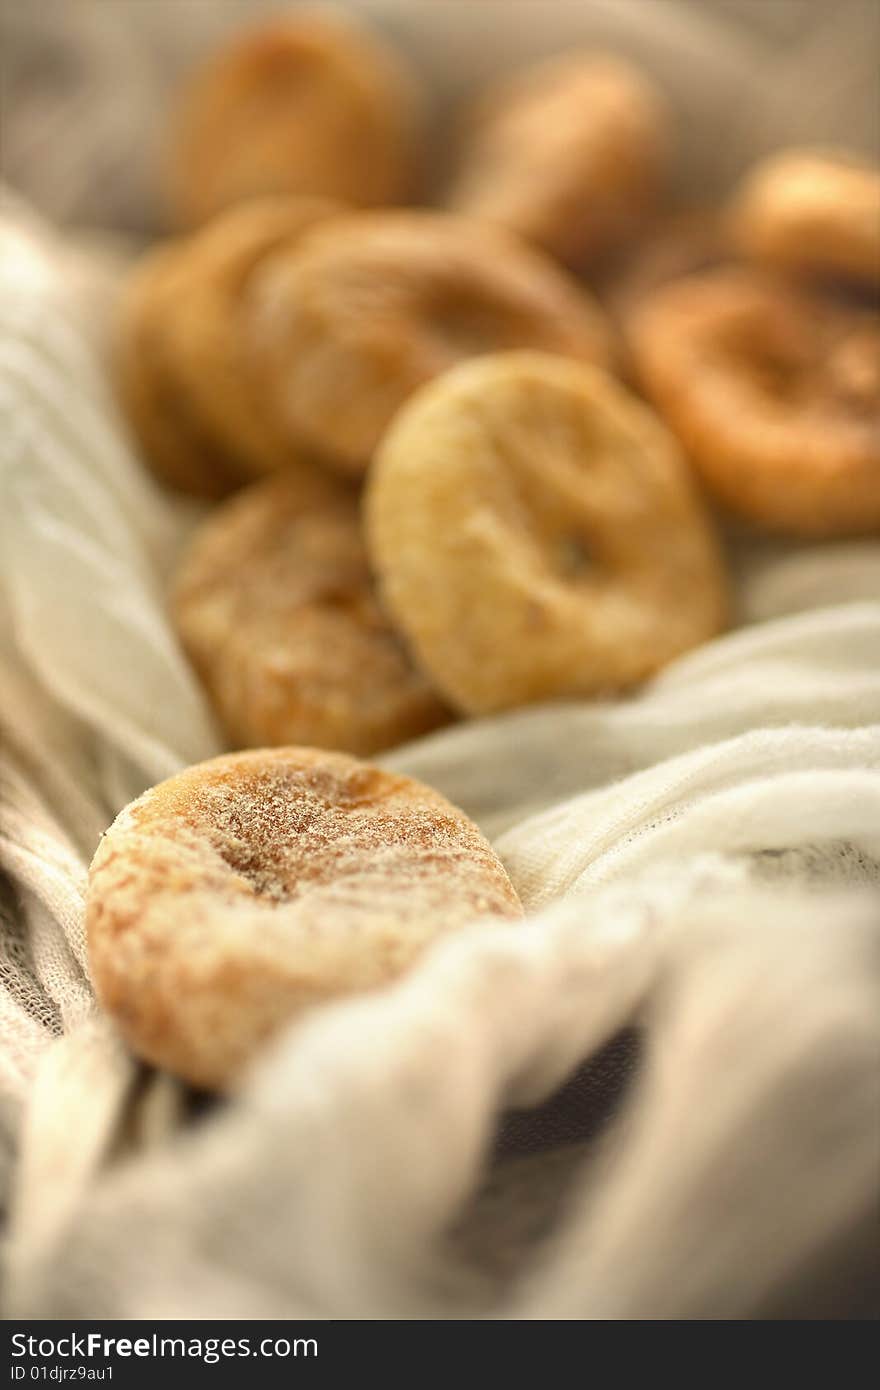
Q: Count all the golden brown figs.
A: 10